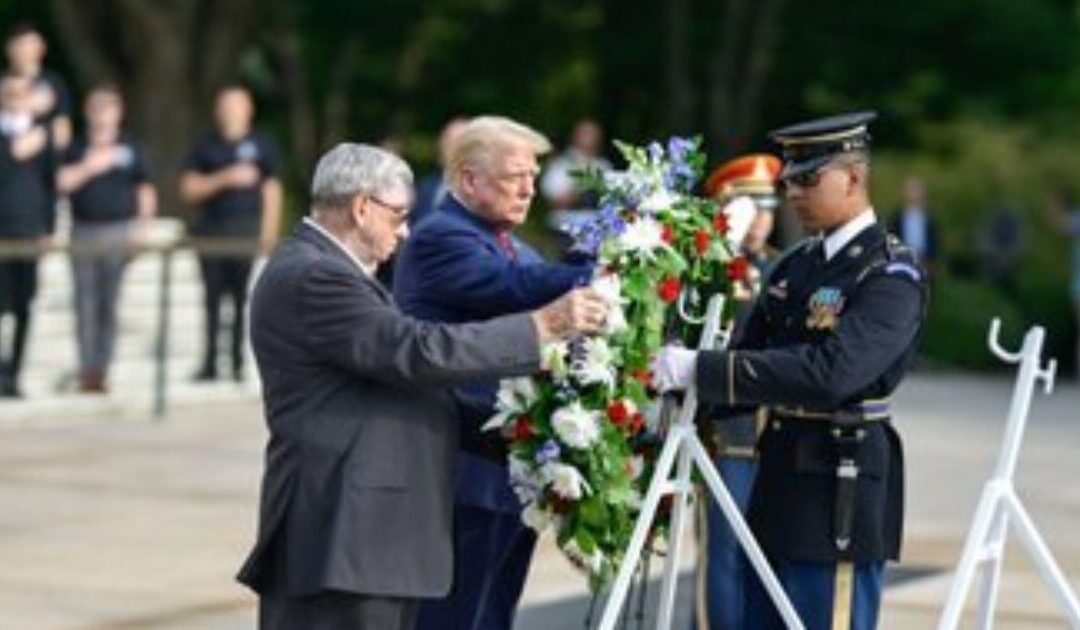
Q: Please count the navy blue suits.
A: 1